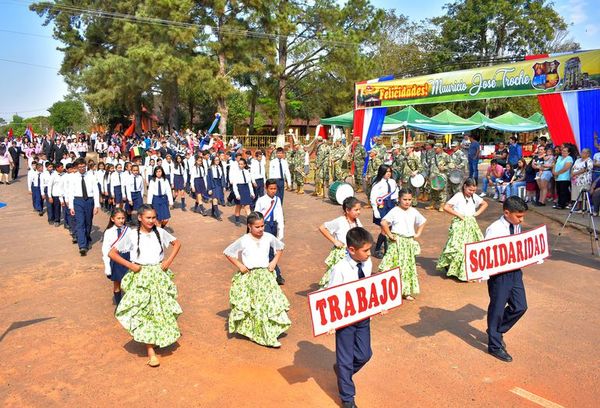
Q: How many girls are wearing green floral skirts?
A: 5